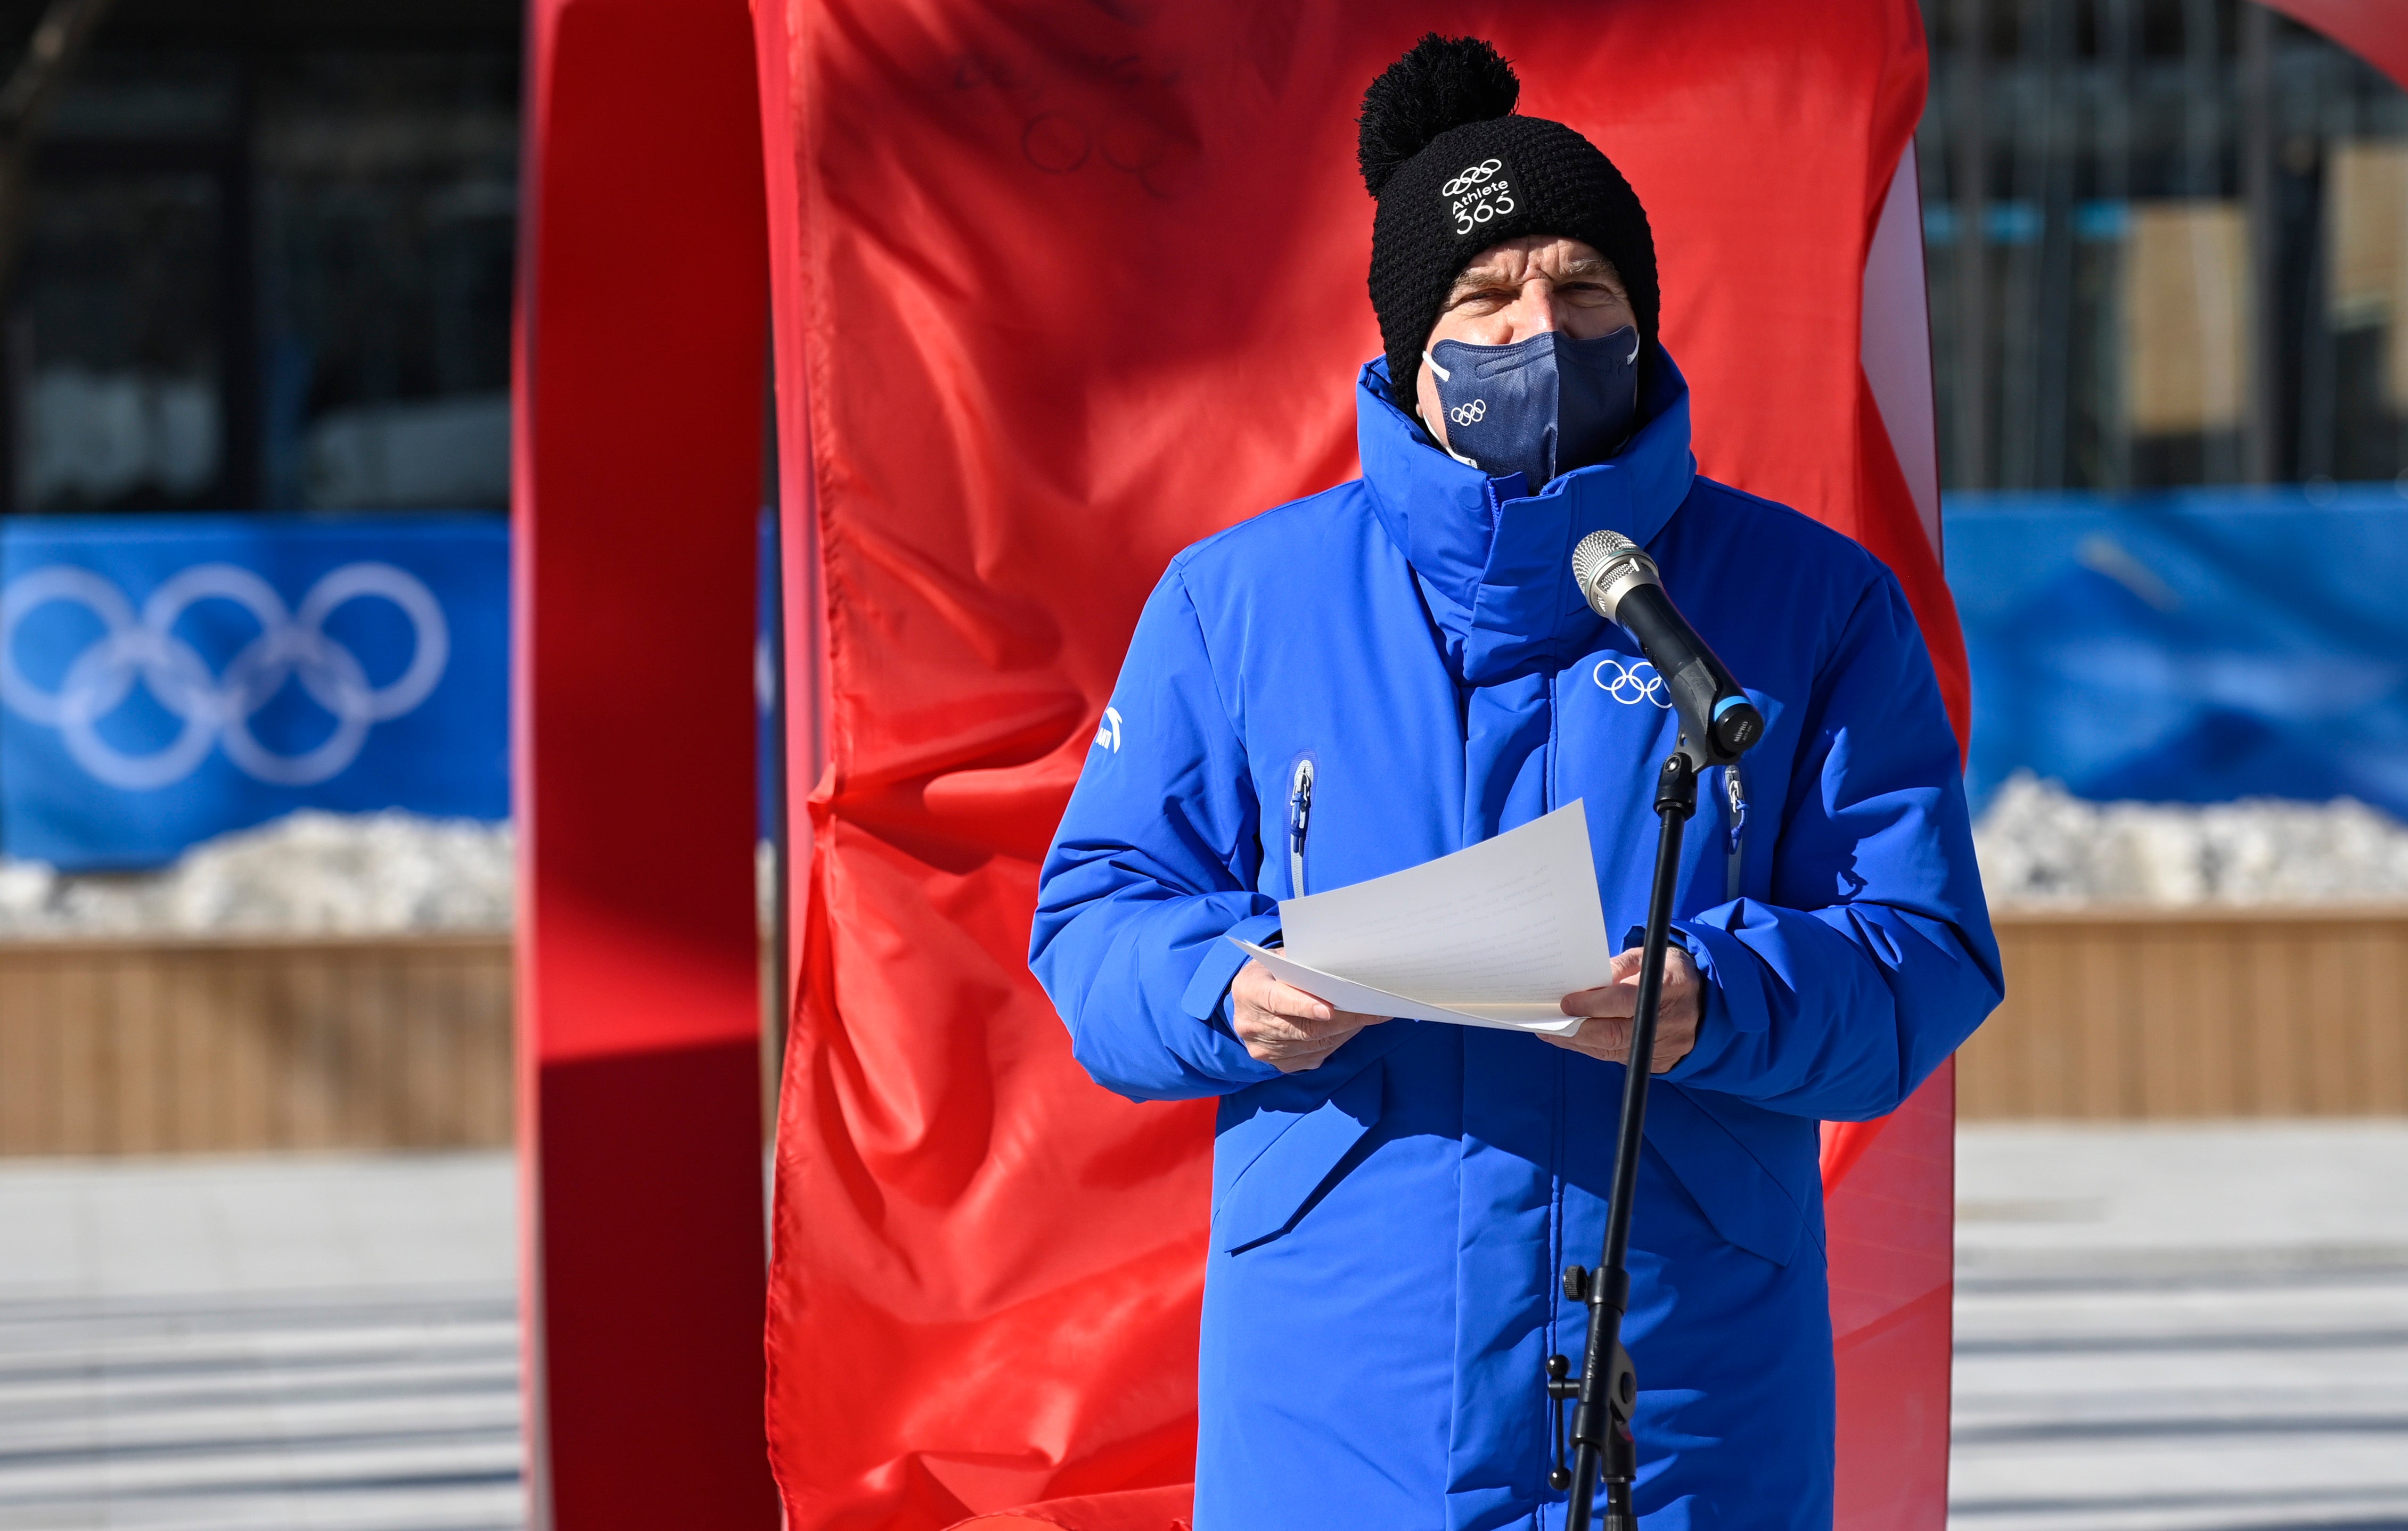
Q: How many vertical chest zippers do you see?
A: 2